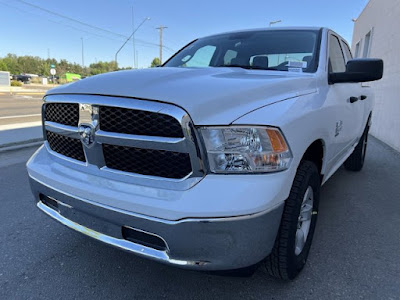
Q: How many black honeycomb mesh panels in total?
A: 4